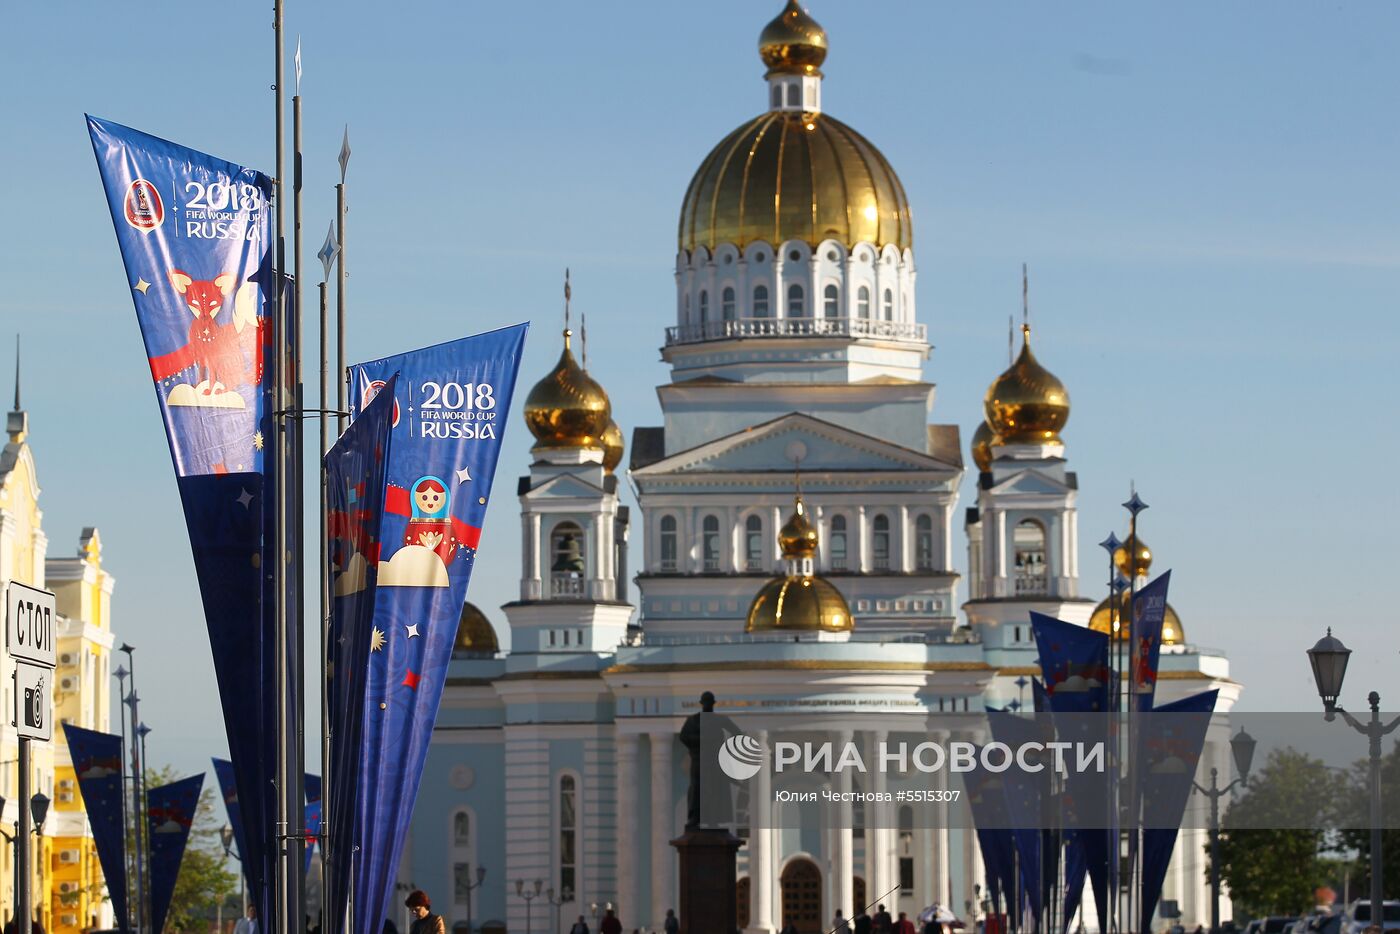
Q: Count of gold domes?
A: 11